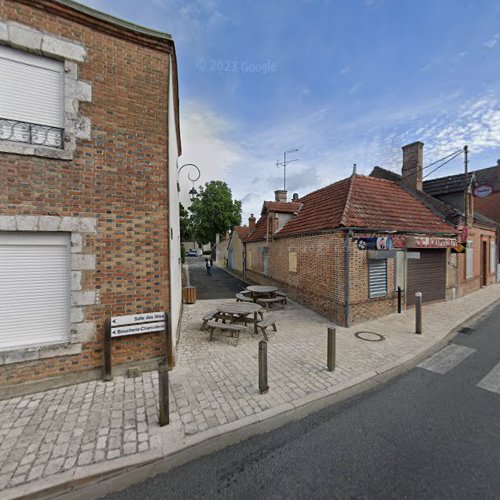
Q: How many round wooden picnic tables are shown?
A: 2